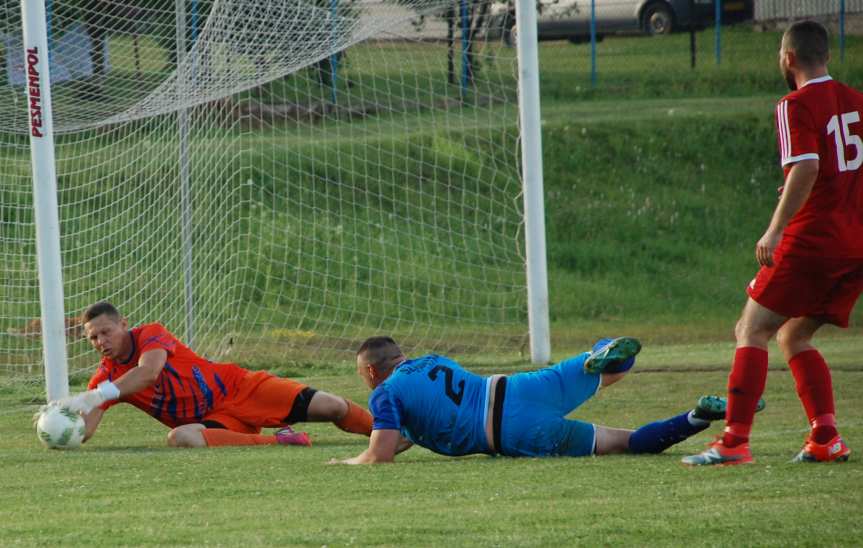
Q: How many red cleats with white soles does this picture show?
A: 2